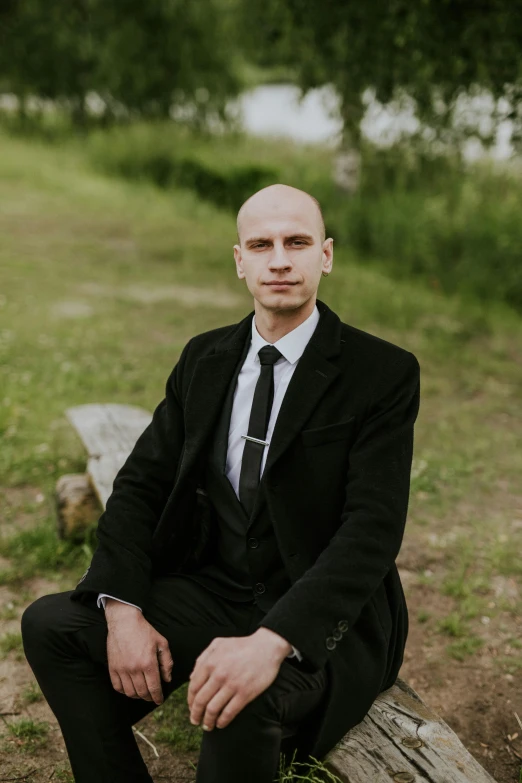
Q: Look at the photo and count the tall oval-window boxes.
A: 0